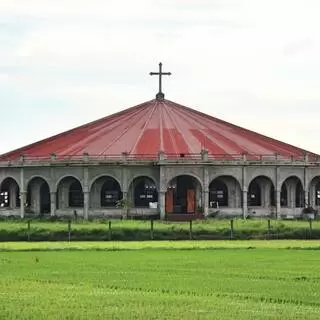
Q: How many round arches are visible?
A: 10